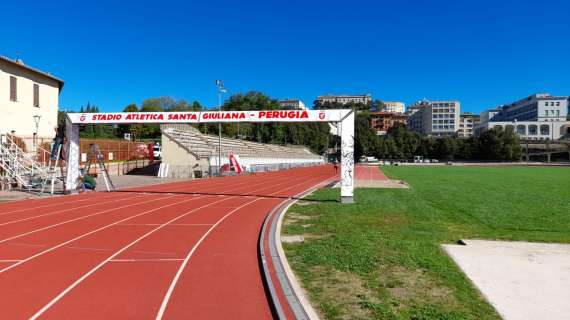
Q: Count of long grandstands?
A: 1